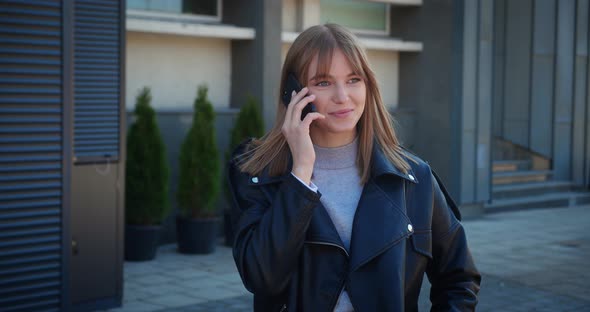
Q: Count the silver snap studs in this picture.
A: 3